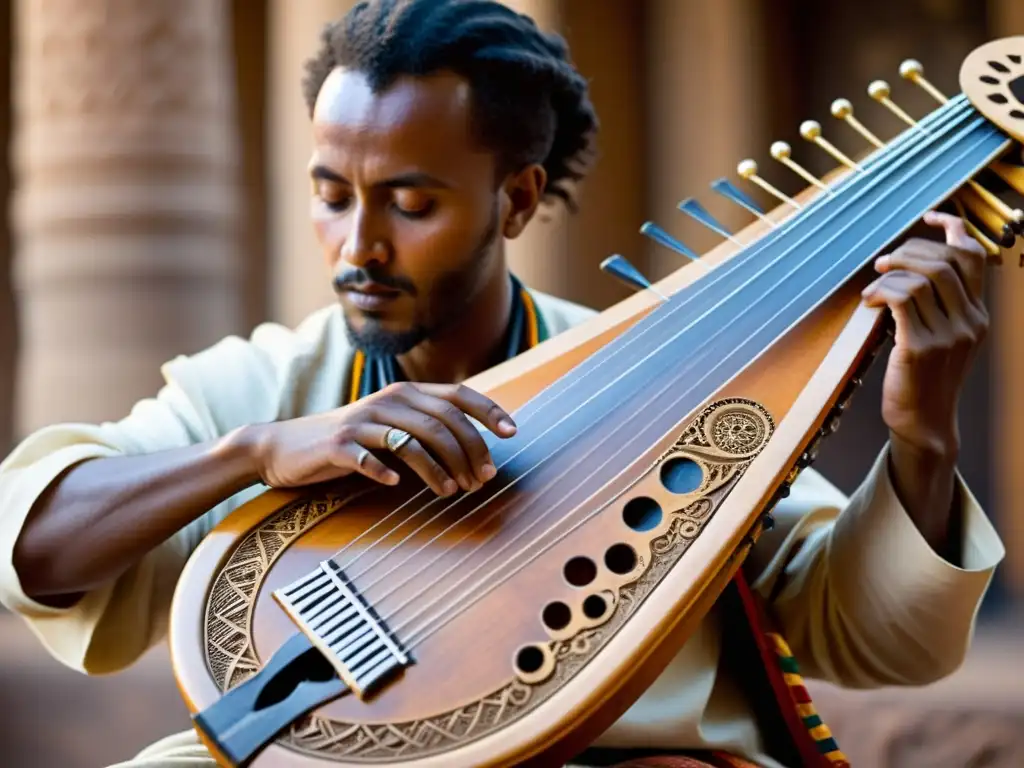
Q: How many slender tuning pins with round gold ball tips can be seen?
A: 6